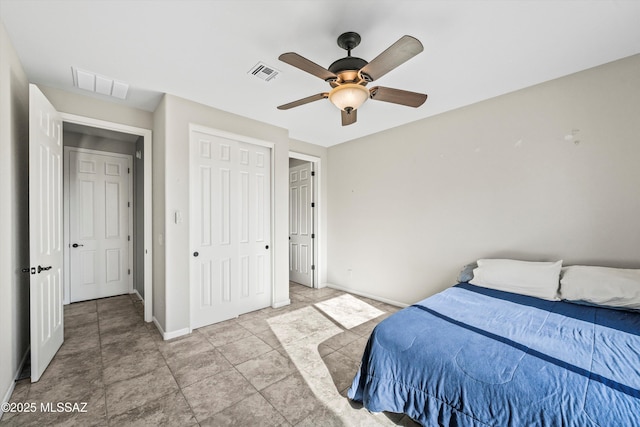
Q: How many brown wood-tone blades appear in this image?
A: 5